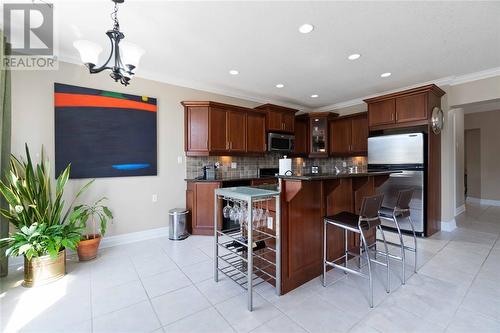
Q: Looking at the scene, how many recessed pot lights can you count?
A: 6